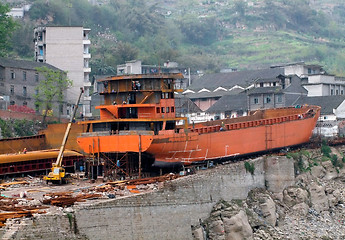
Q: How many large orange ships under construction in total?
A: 1